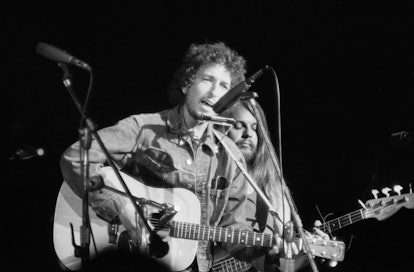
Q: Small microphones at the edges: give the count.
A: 2